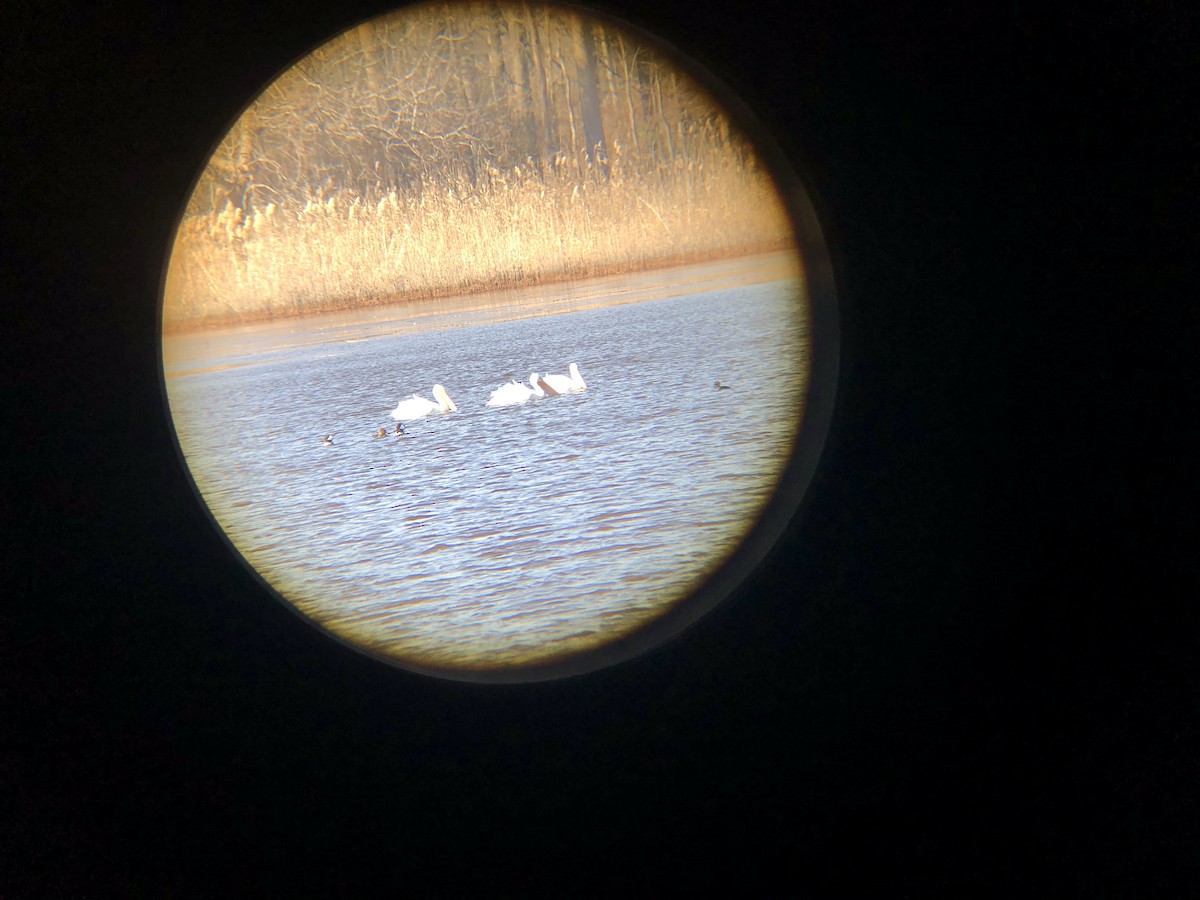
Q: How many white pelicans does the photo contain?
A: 3